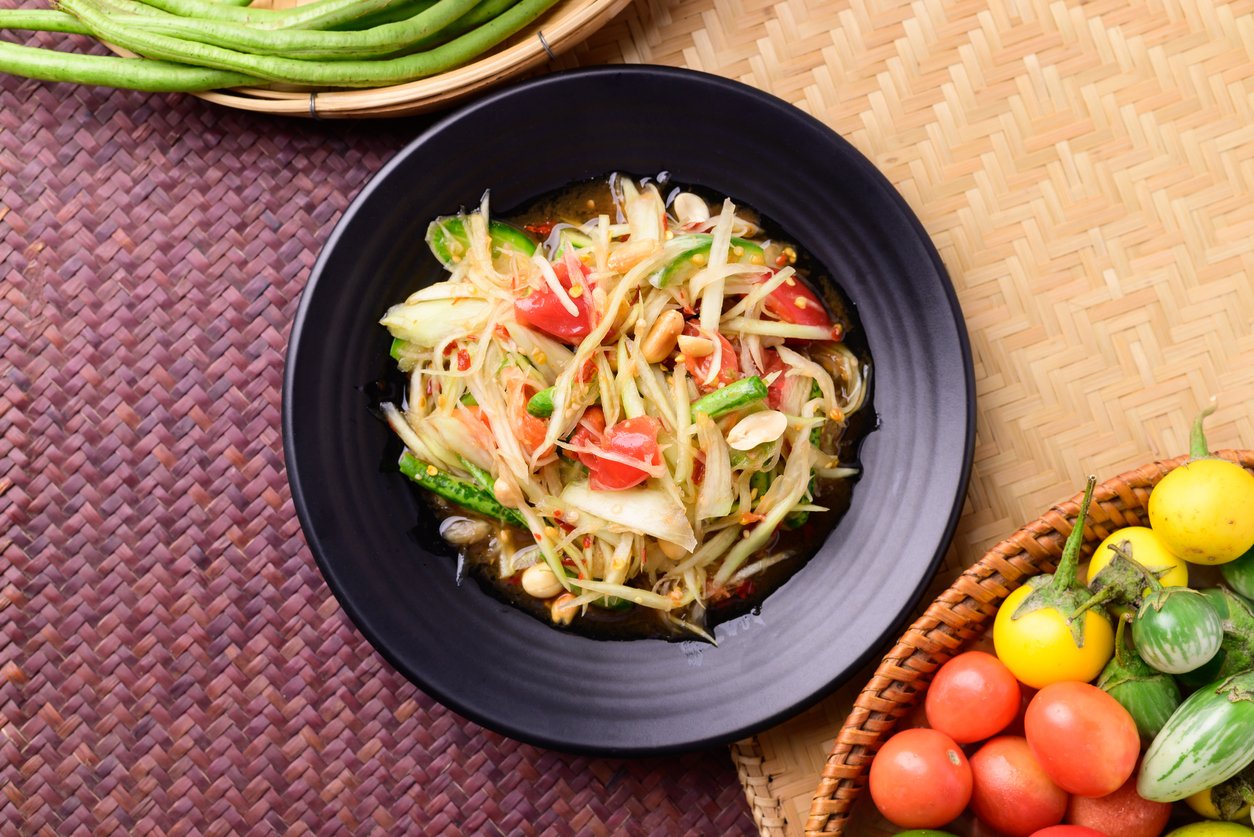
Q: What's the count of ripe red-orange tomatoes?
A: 6